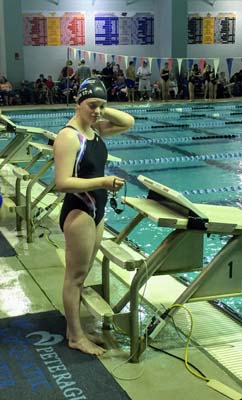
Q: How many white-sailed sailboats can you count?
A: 0